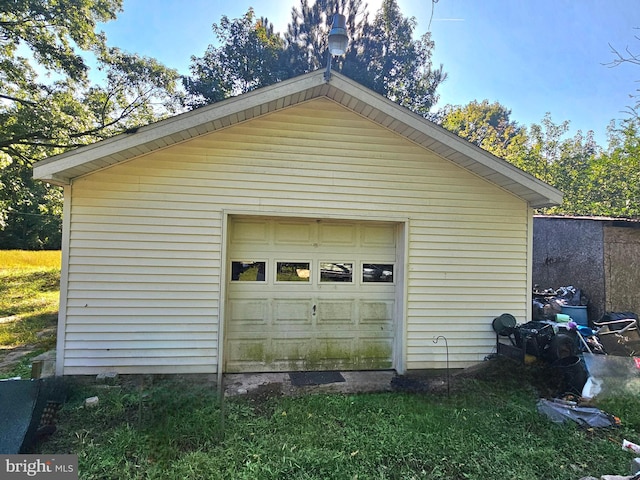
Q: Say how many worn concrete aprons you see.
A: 1